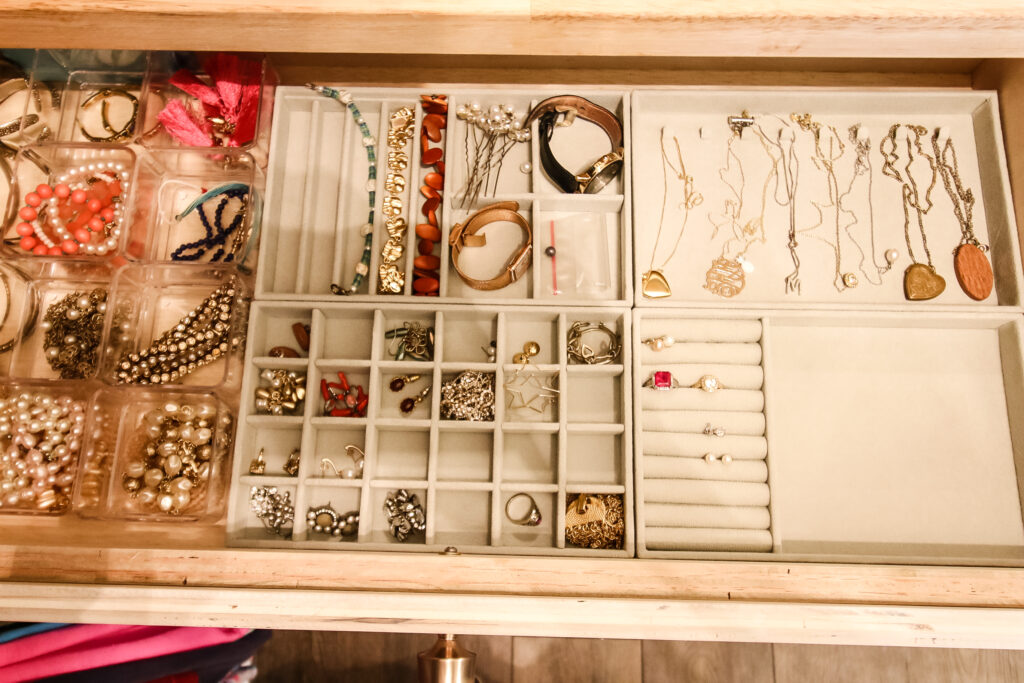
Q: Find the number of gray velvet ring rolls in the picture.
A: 10